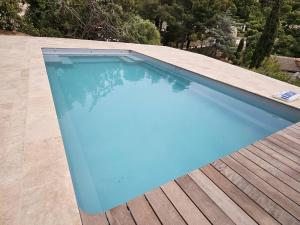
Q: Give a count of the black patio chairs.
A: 0